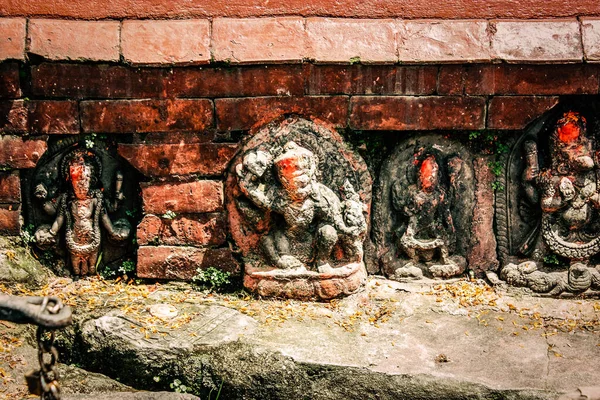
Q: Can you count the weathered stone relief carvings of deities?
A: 4